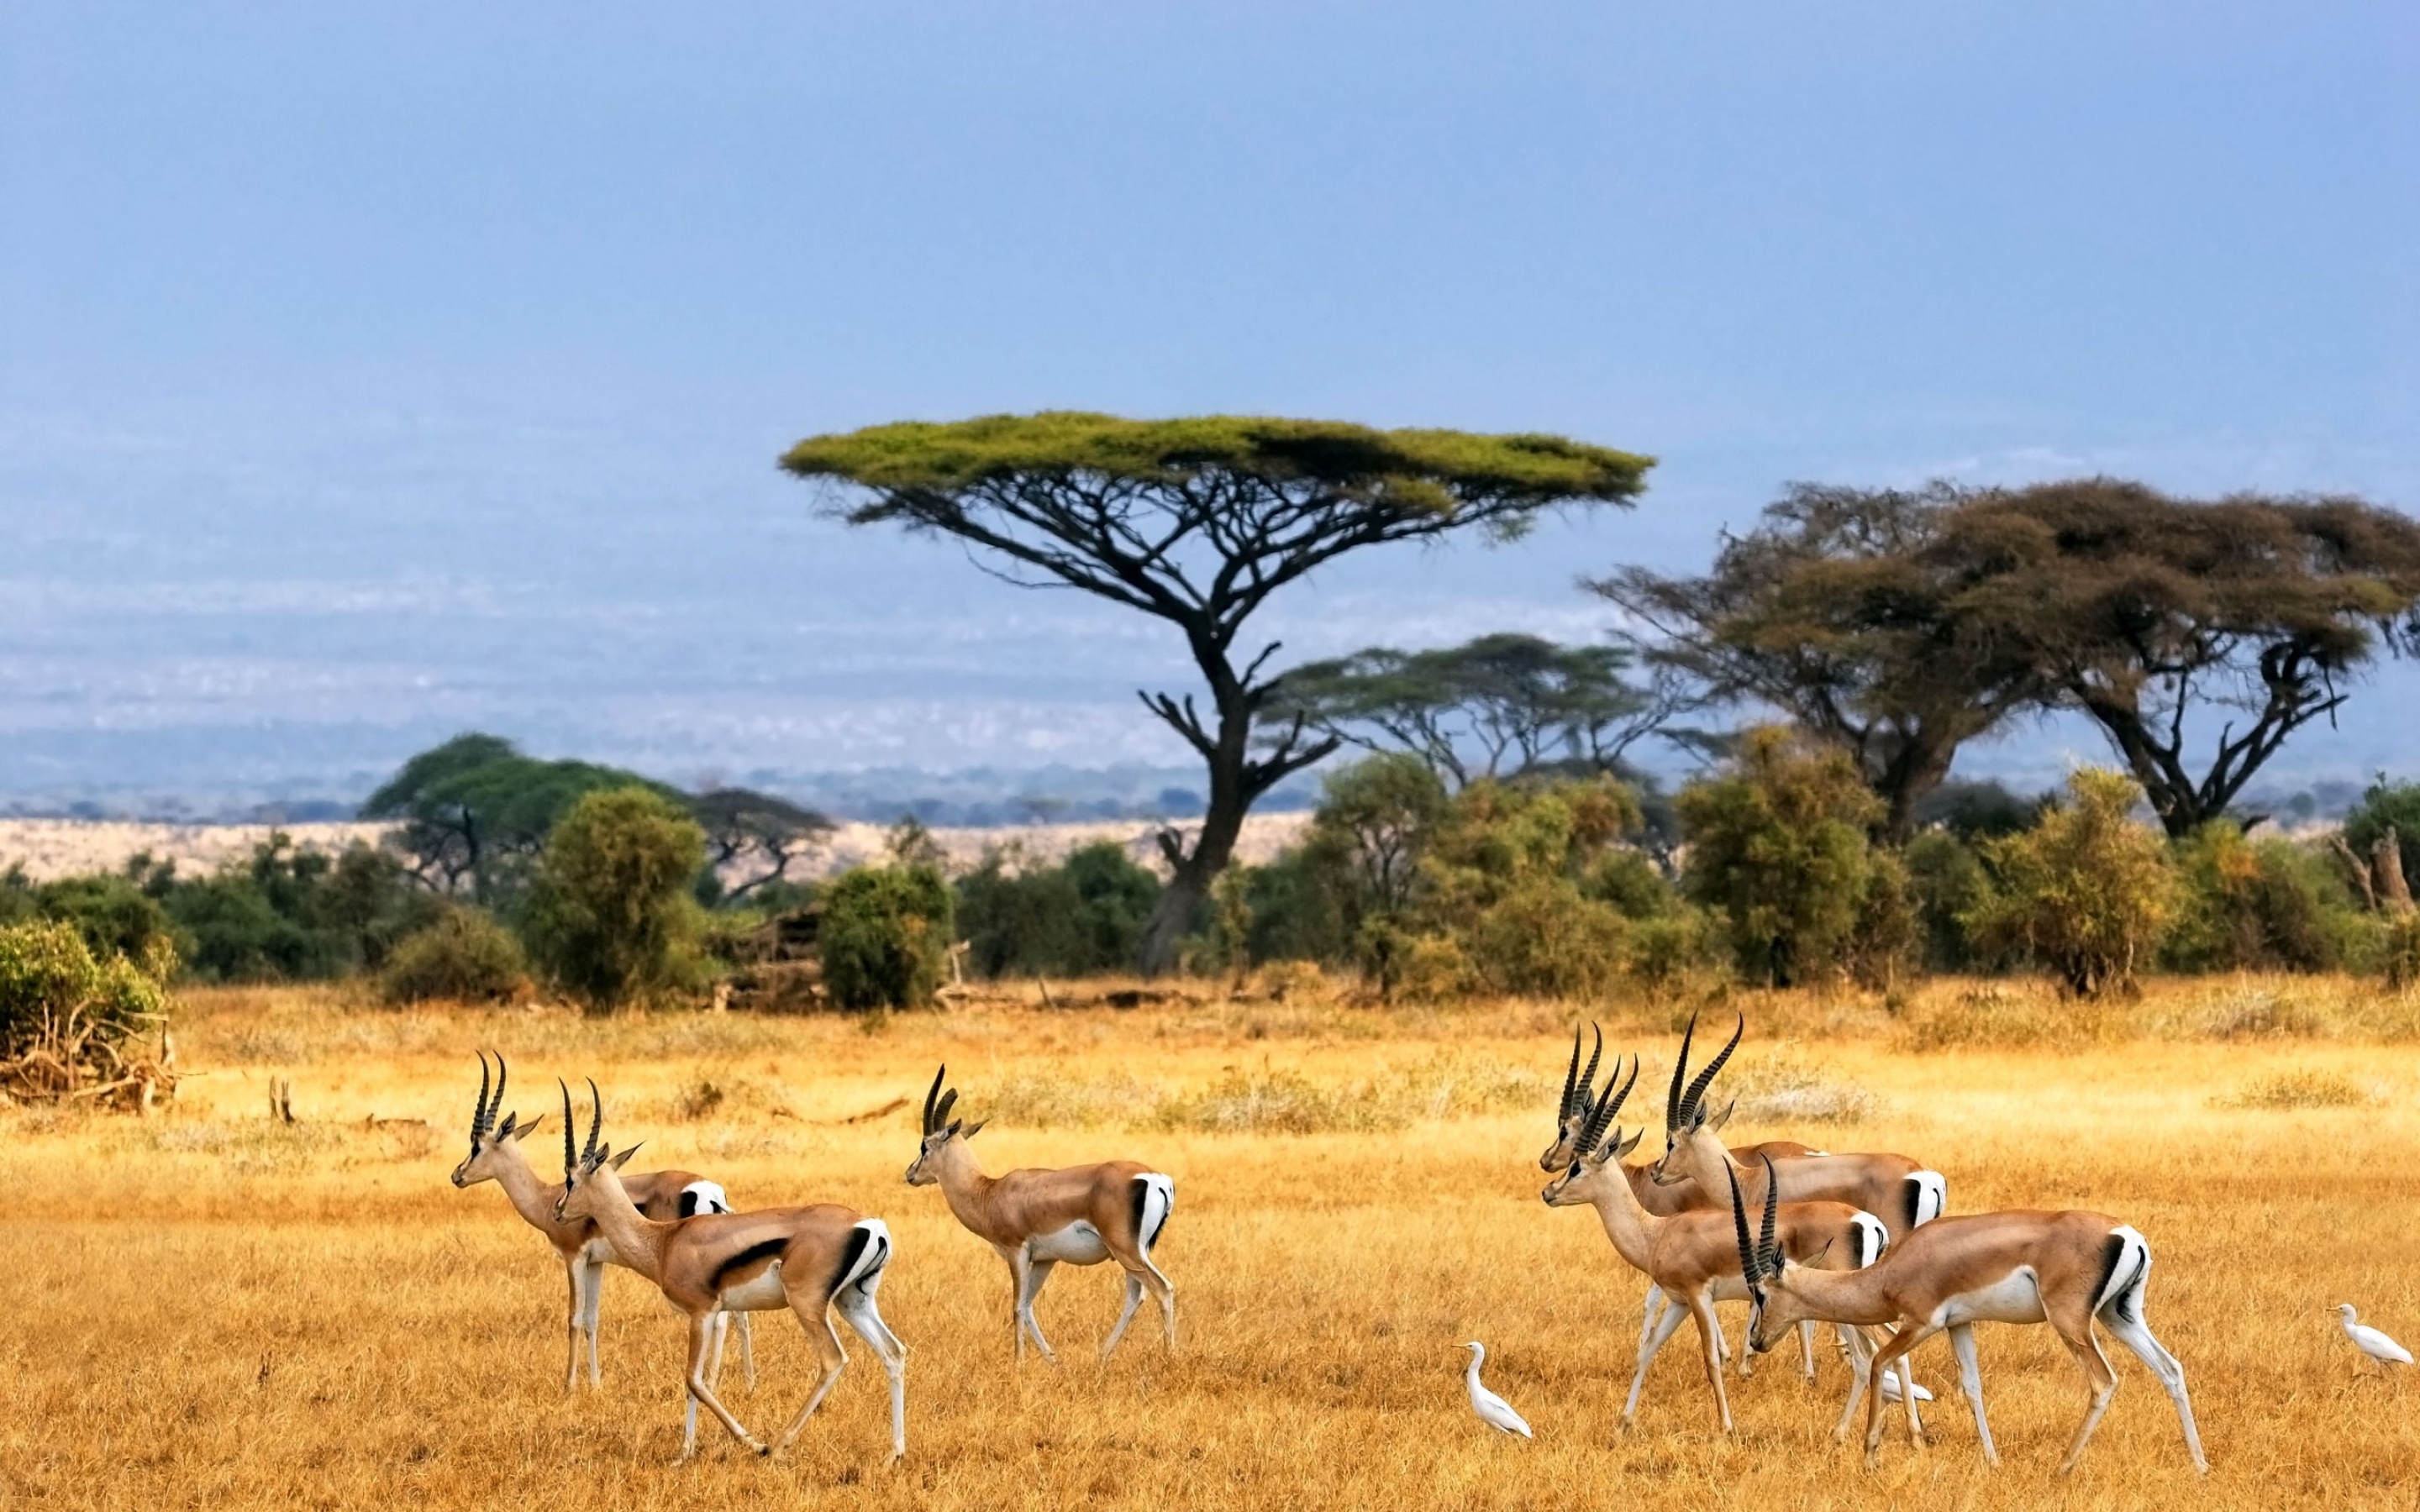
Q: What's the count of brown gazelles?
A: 7